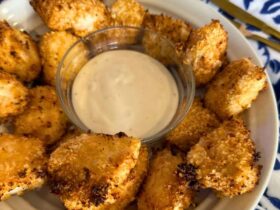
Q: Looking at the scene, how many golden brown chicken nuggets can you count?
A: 14